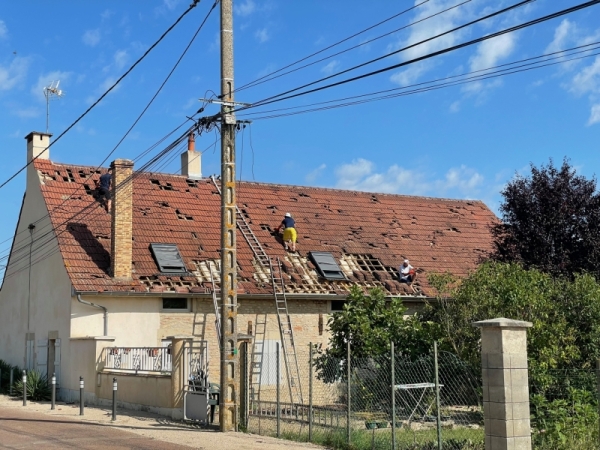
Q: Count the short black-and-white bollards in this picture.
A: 4